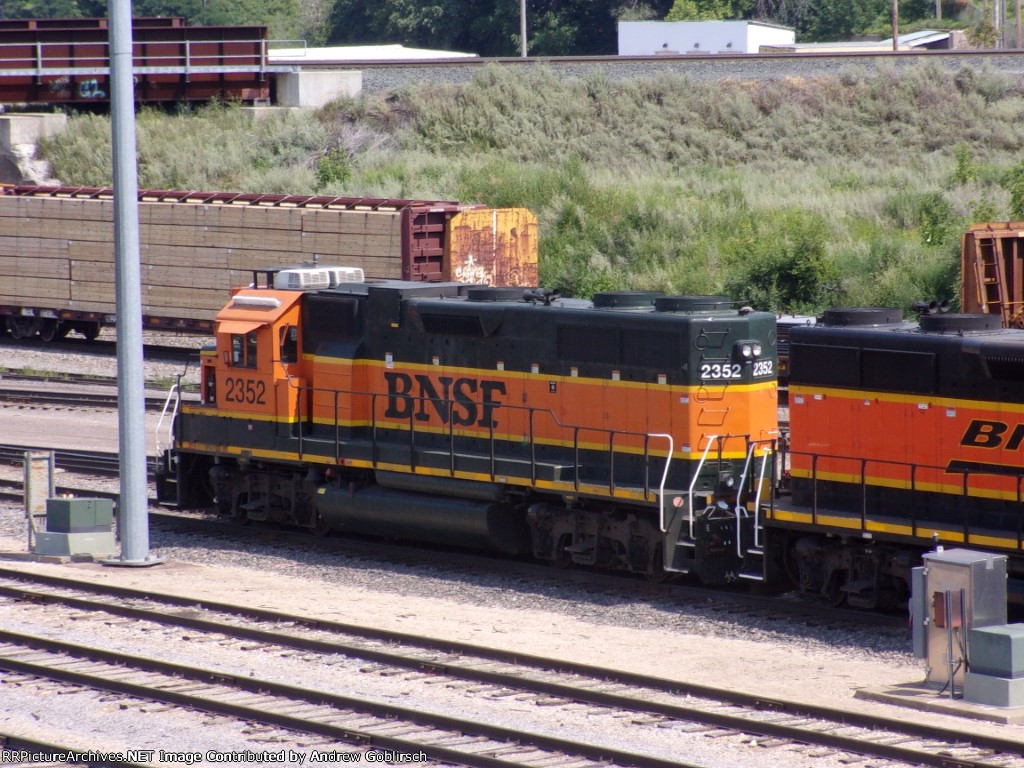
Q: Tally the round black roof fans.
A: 5